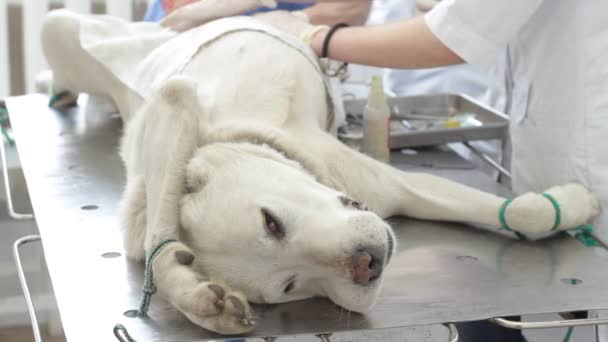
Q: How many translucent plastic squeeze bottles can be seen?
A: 1